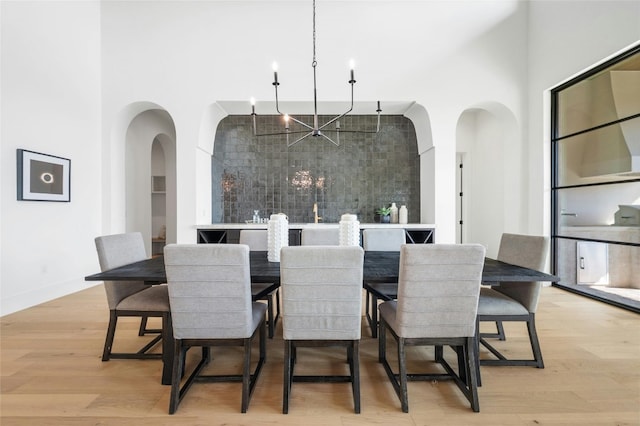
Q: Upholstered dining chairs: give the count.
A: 8